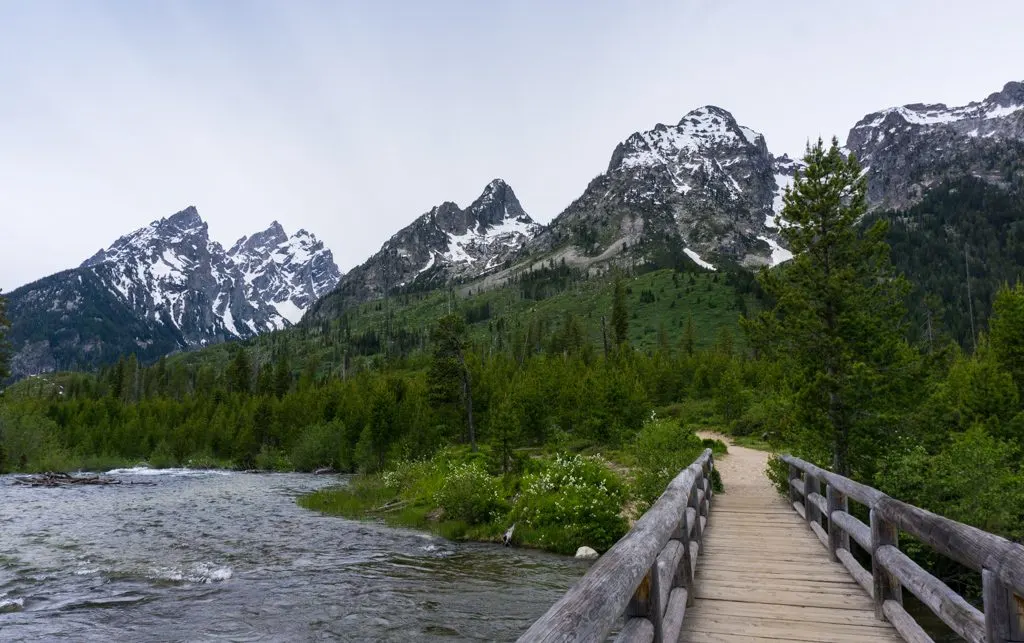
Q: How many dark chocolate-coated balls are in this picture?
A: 0